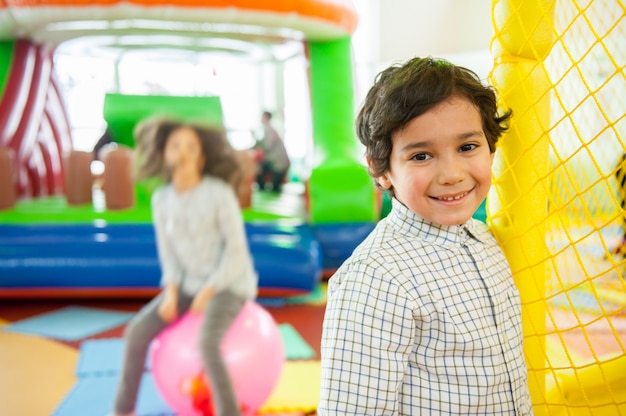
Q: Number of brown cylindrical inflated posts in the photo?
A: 4